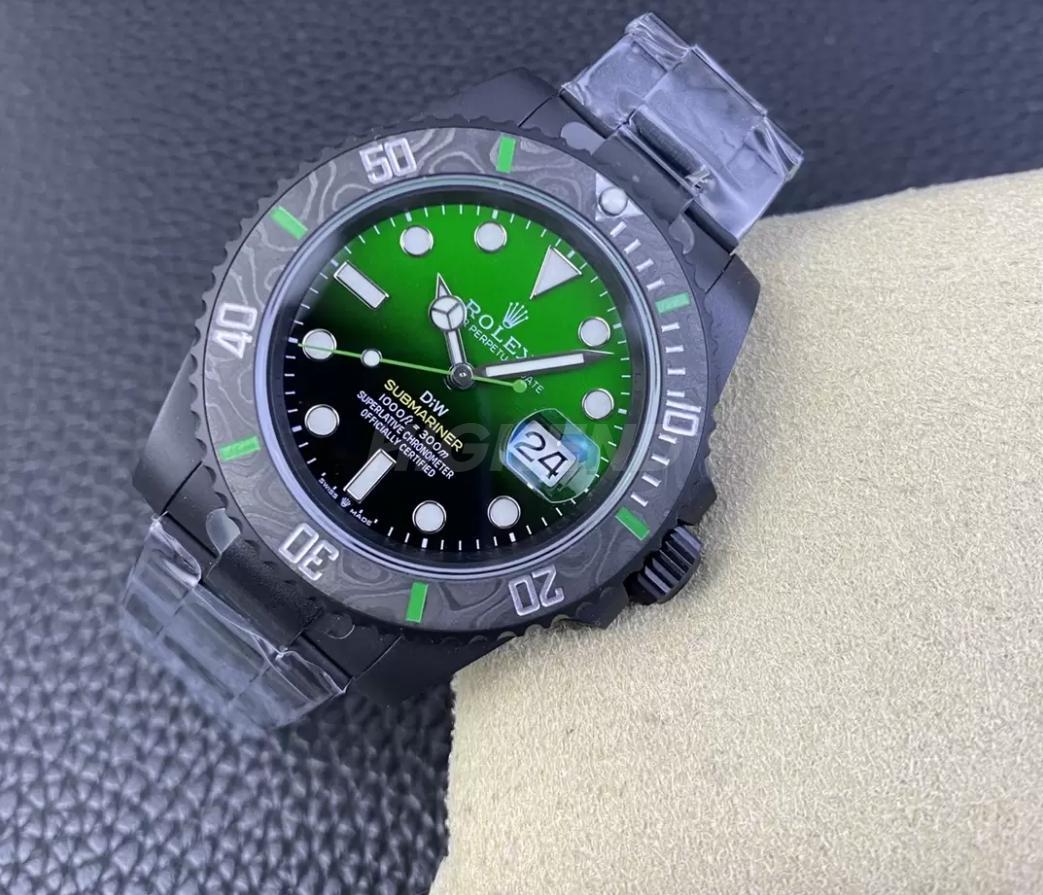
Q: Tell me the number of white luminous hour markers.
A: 11